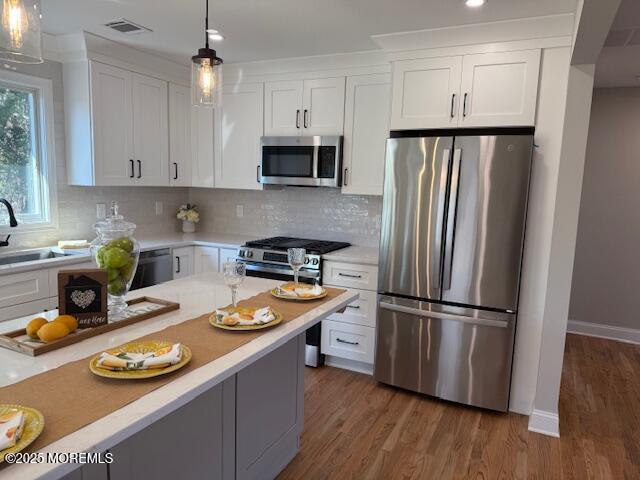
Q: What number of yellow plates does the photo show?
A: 4